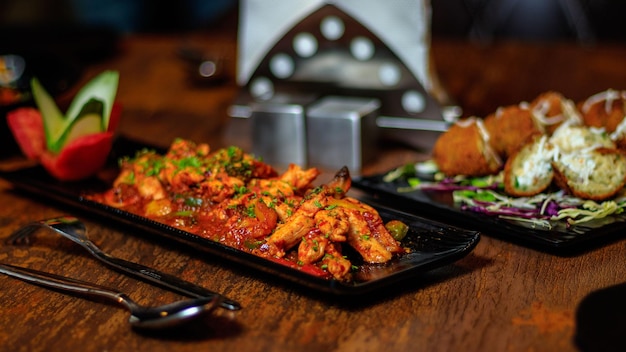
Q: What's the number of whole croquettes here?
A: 4